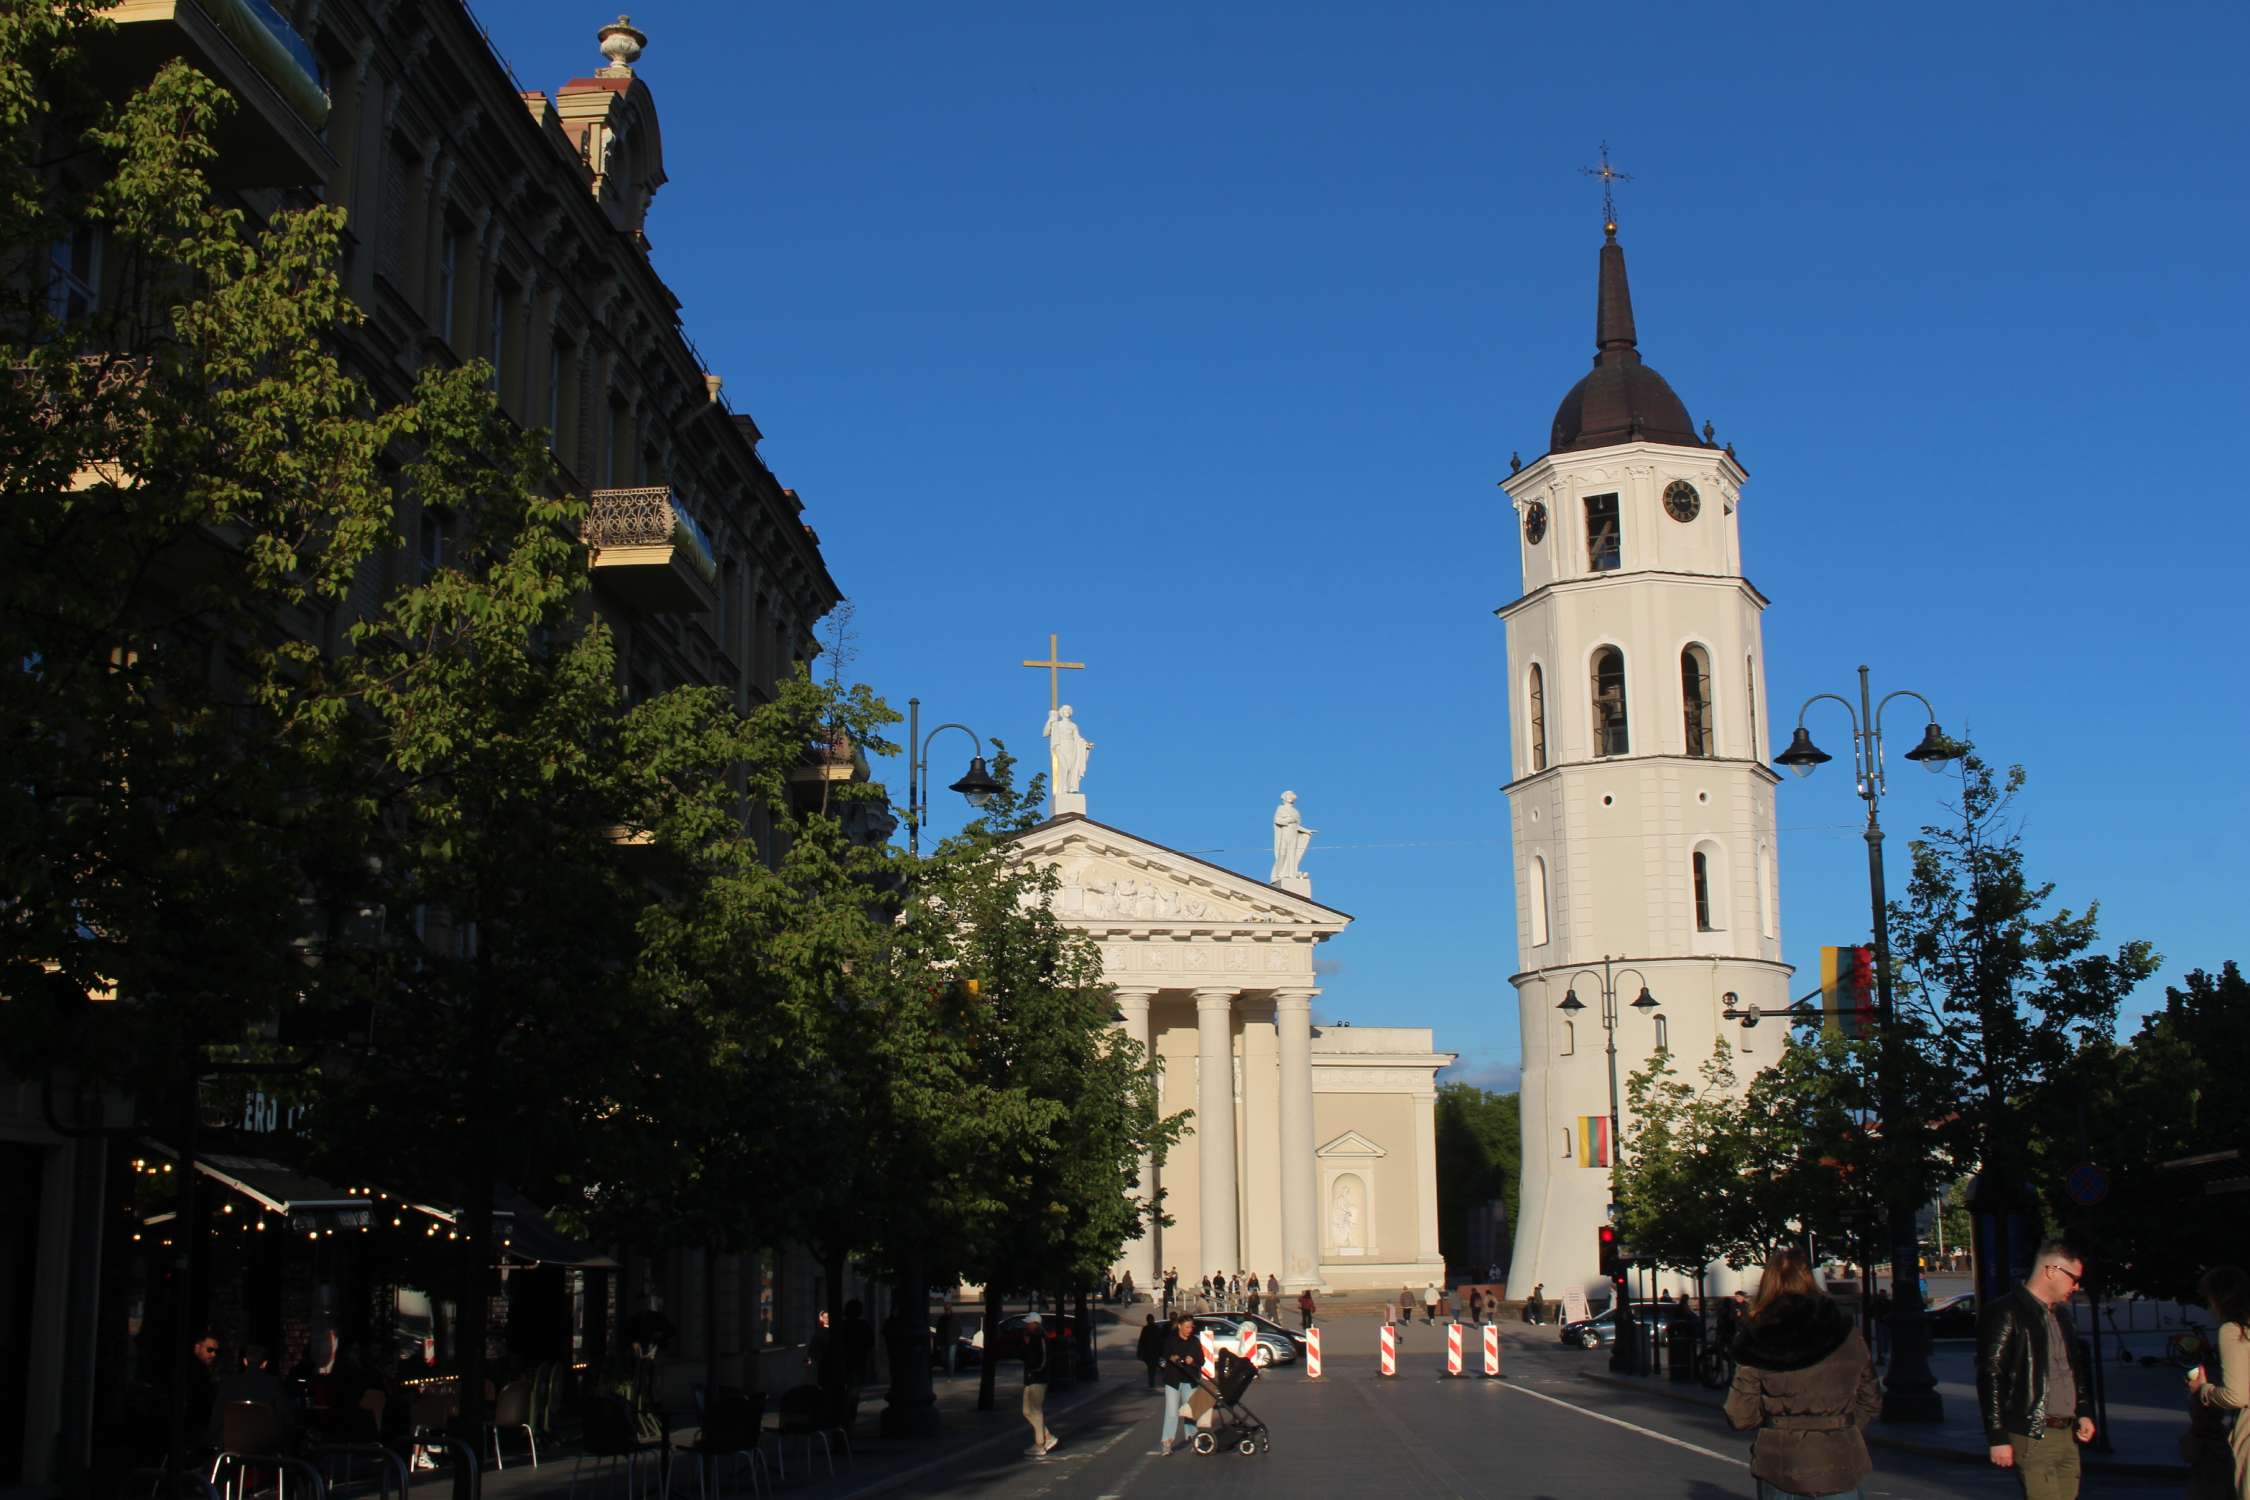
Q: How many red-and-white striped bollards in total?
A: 6